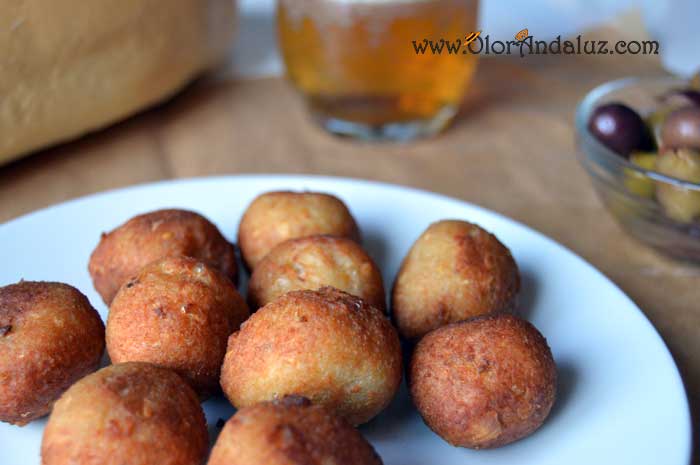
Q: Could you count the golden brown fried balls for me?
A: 10